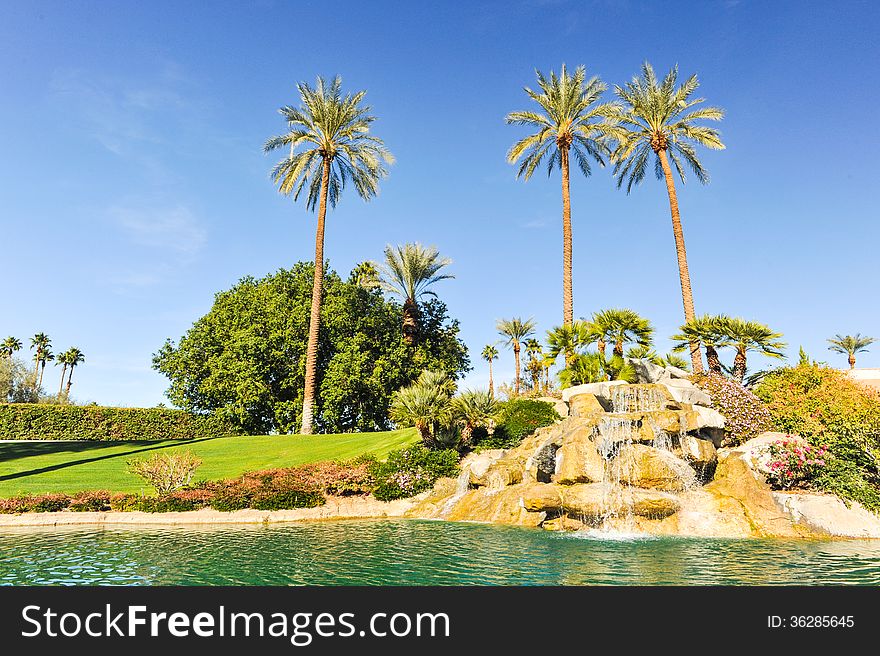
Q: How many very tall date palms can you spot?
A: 3